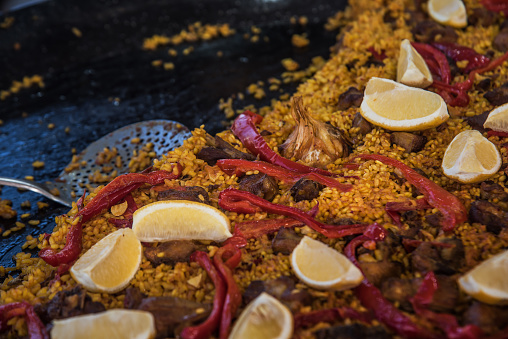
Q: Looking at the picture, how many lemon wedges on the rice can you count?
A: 11